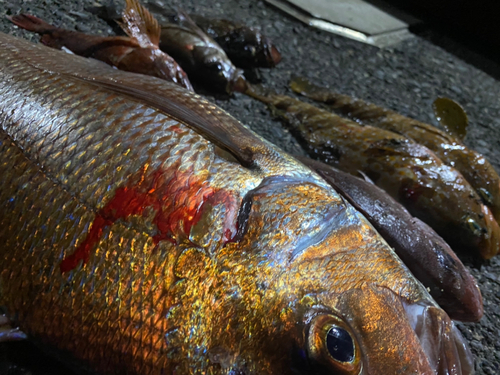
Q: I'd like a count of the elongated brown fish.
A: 2